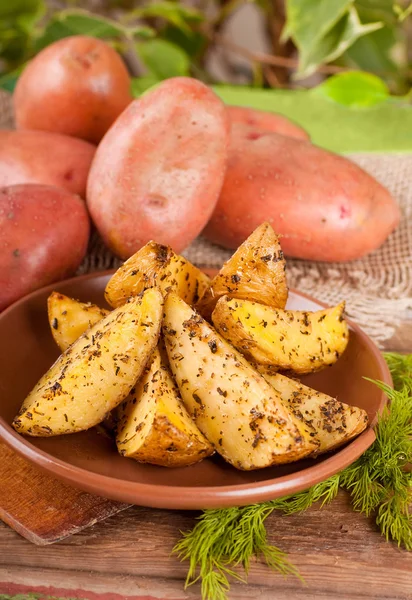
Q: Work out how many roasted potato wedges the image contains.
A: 8